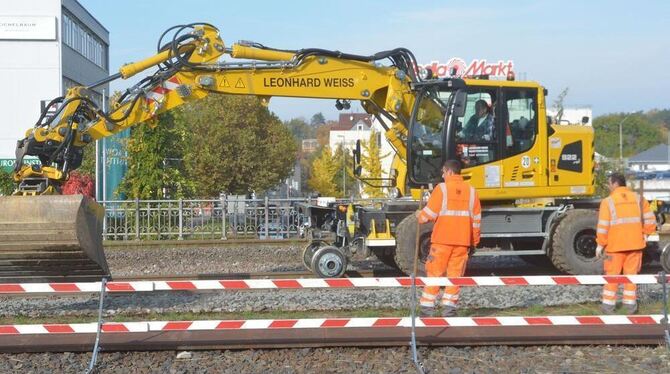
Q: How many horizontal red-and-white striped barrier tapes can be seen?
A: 2